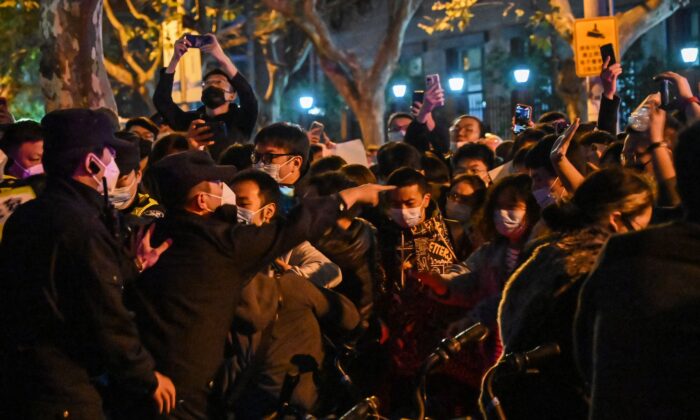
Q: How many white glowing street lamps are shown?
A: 5